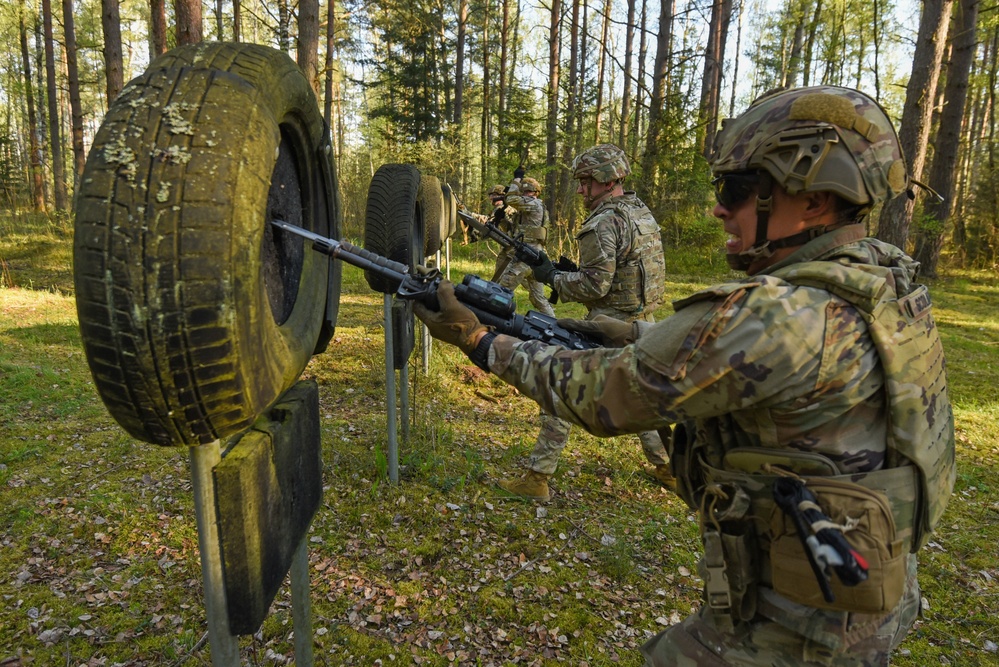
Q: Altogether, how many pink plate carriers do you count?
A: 0